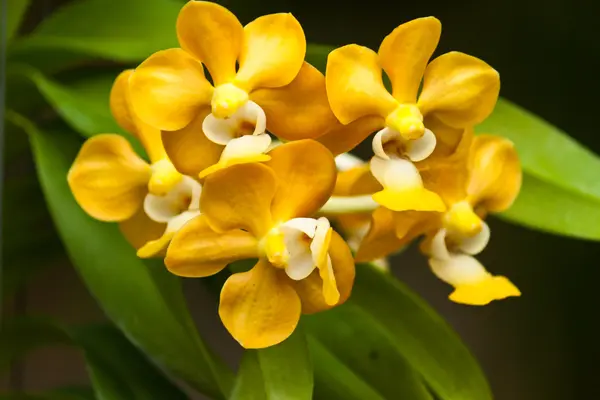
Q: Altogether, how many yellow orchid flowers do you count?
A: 5